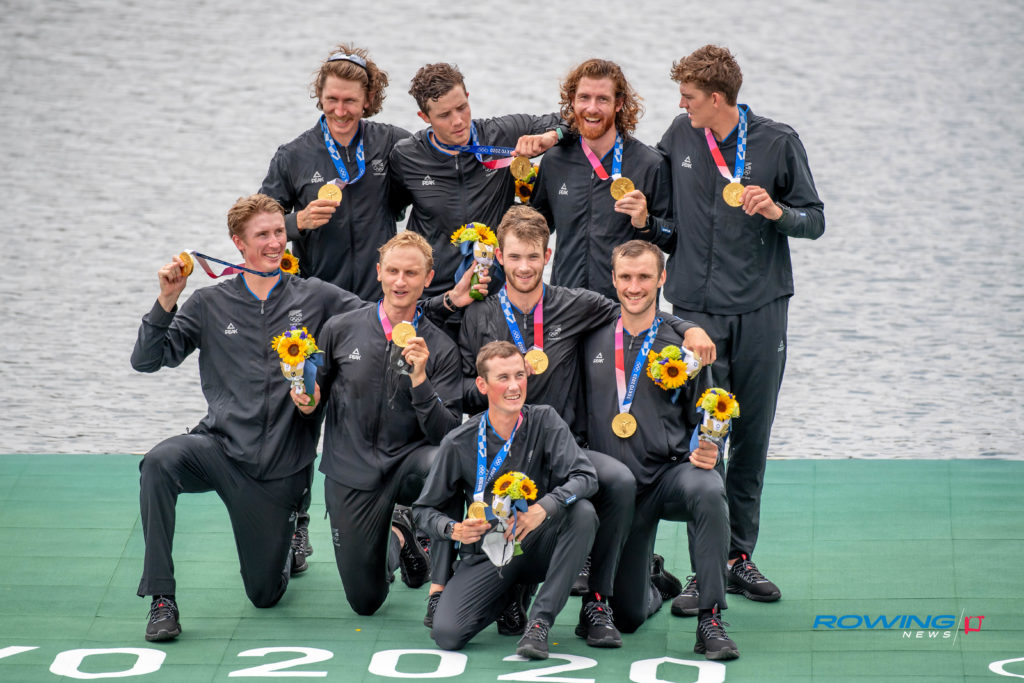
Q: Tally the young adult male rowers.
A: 9